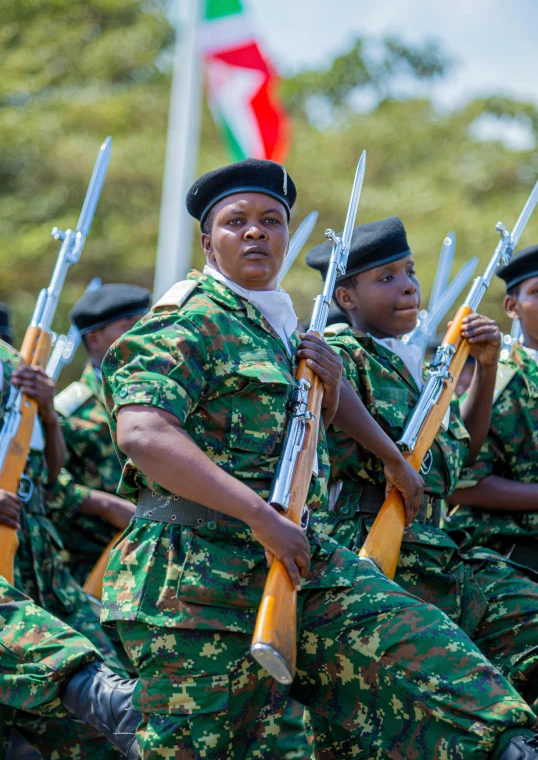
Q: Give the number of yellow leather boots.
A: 0